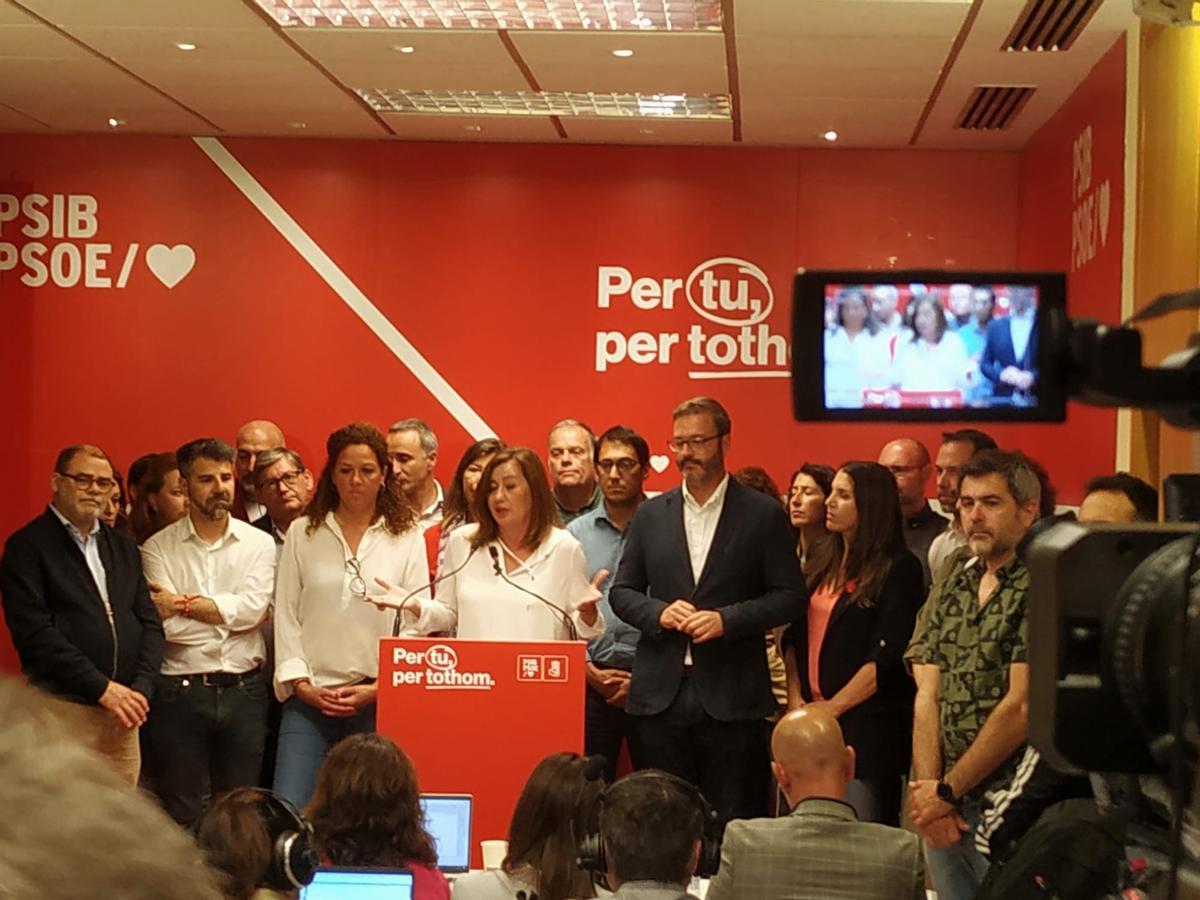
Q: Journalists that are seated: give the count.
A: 5